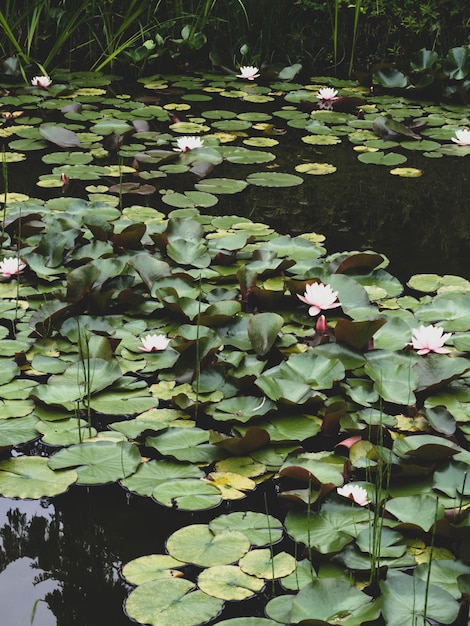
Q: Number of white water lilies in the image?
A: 10